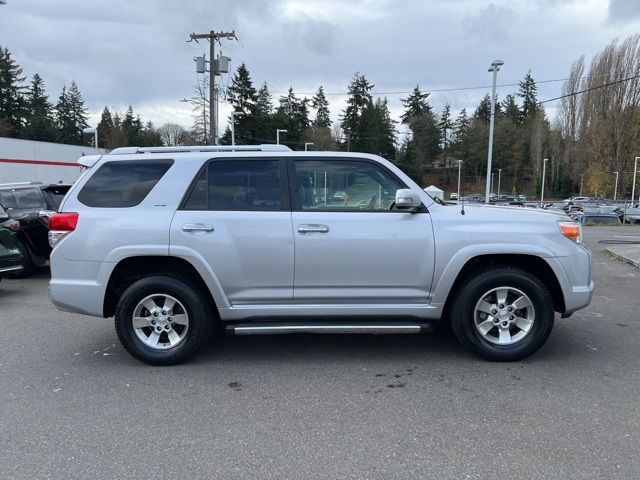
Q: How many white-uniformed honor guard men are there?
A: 0